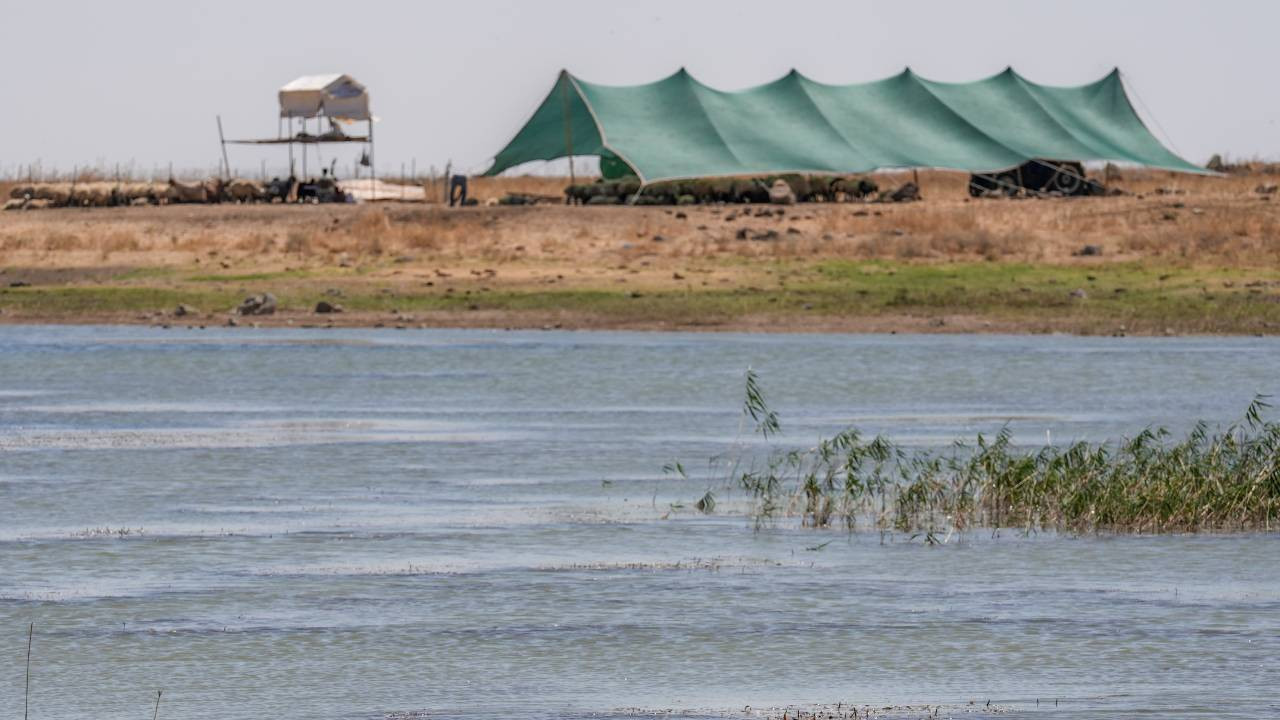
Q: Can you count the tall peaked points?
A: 6